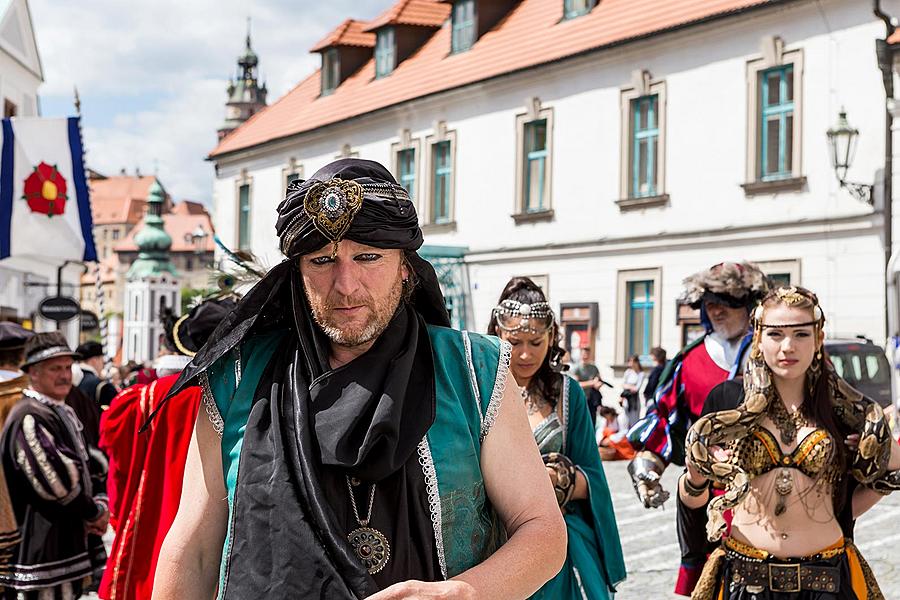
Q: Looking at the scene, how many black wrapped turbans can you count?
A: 1